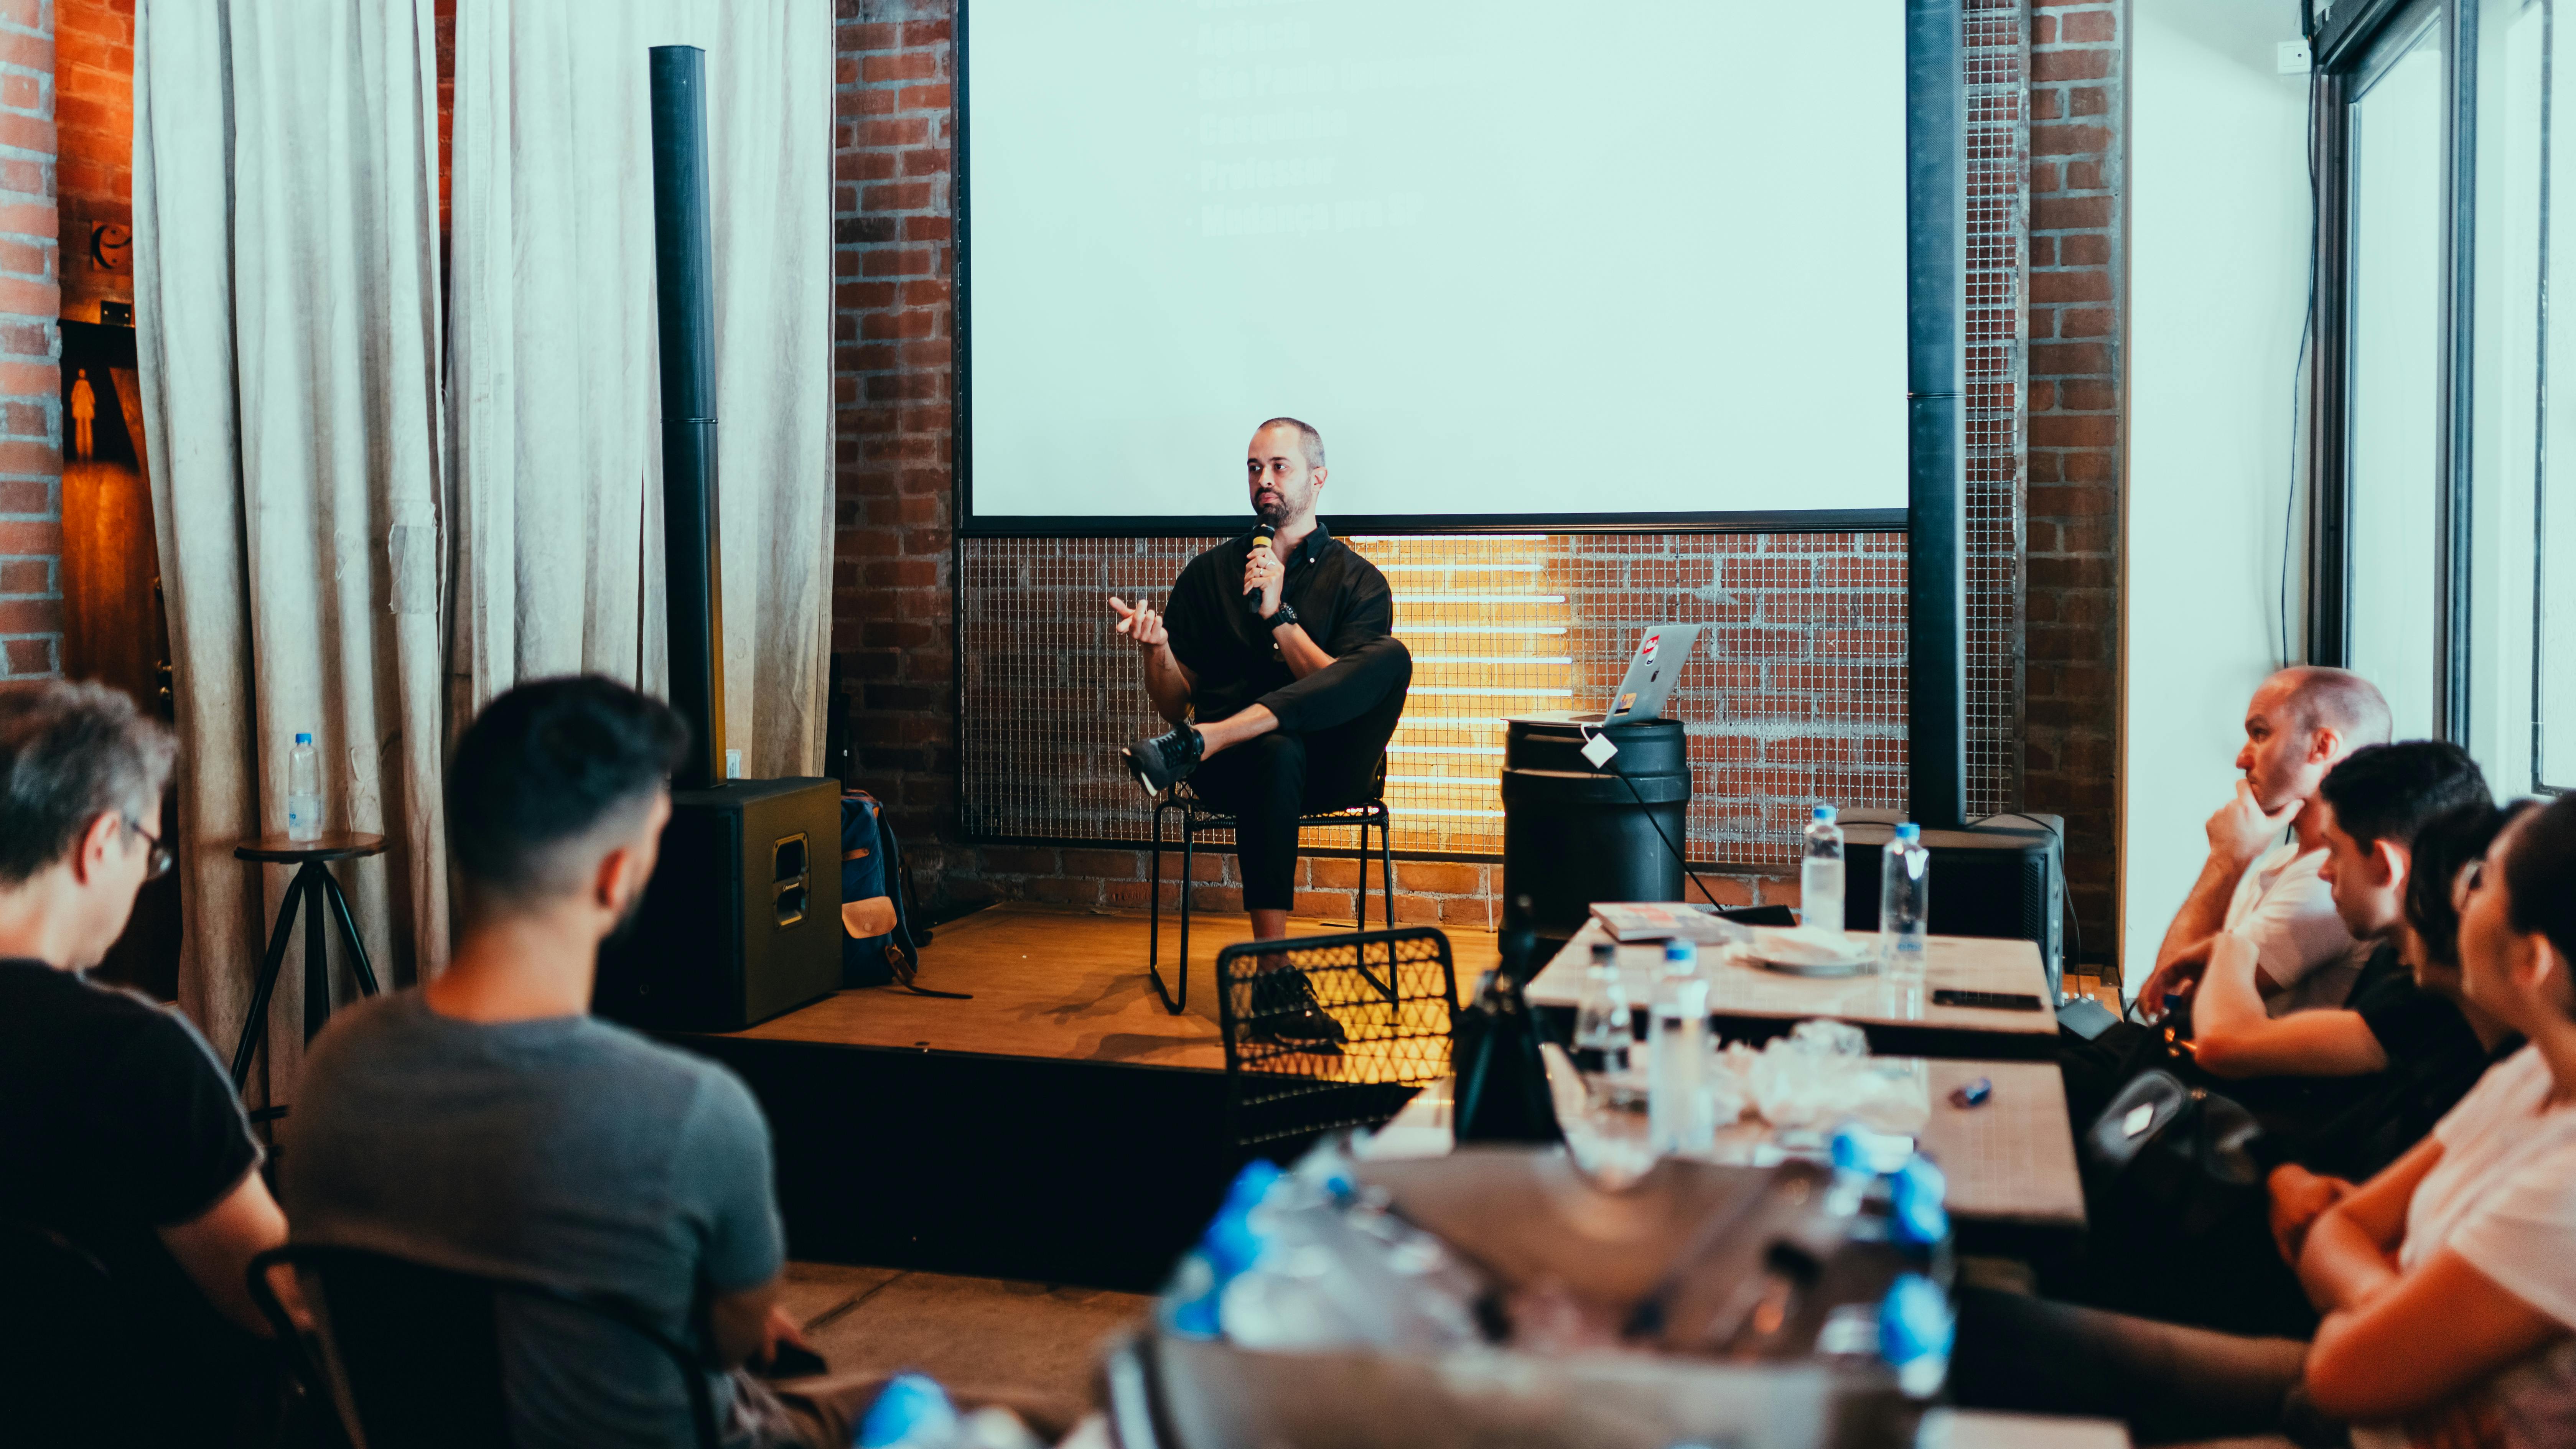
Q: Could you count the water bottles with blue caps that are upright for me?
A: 4